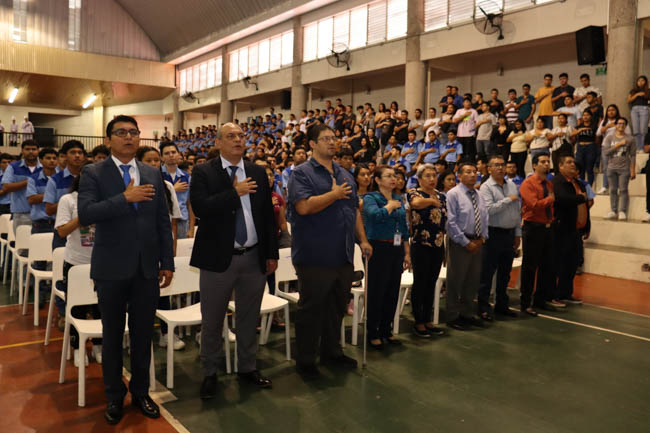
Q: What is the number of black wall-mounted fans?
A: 4